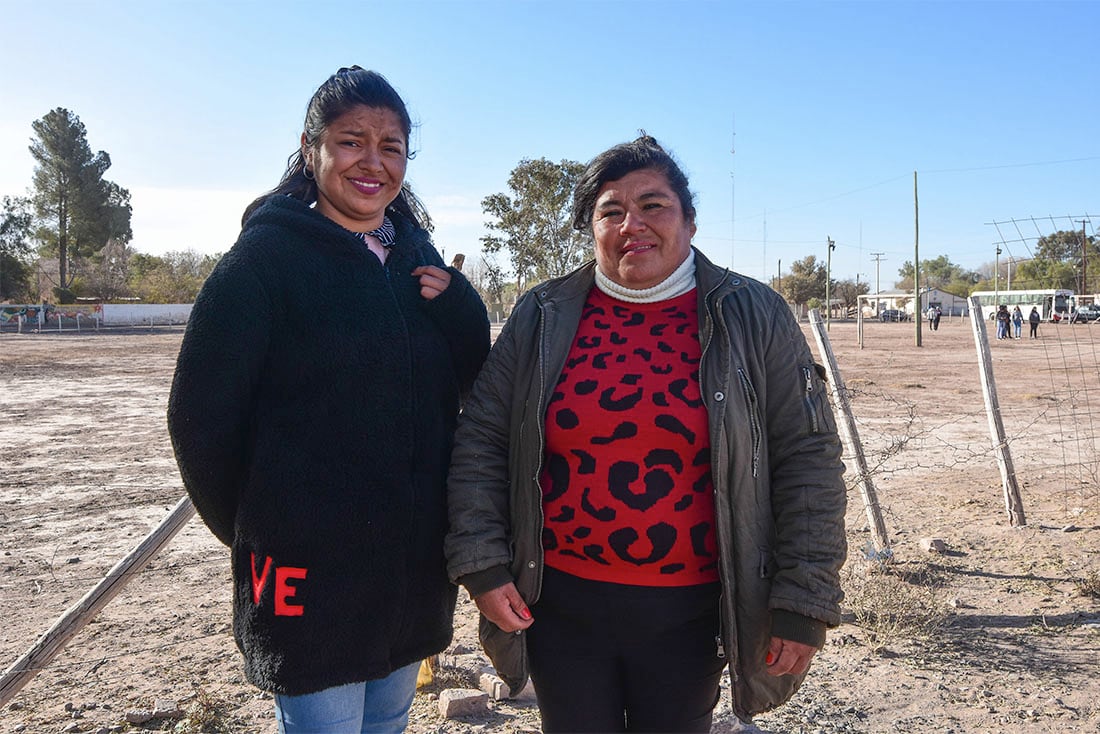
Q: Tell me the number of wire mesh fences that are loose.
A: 1